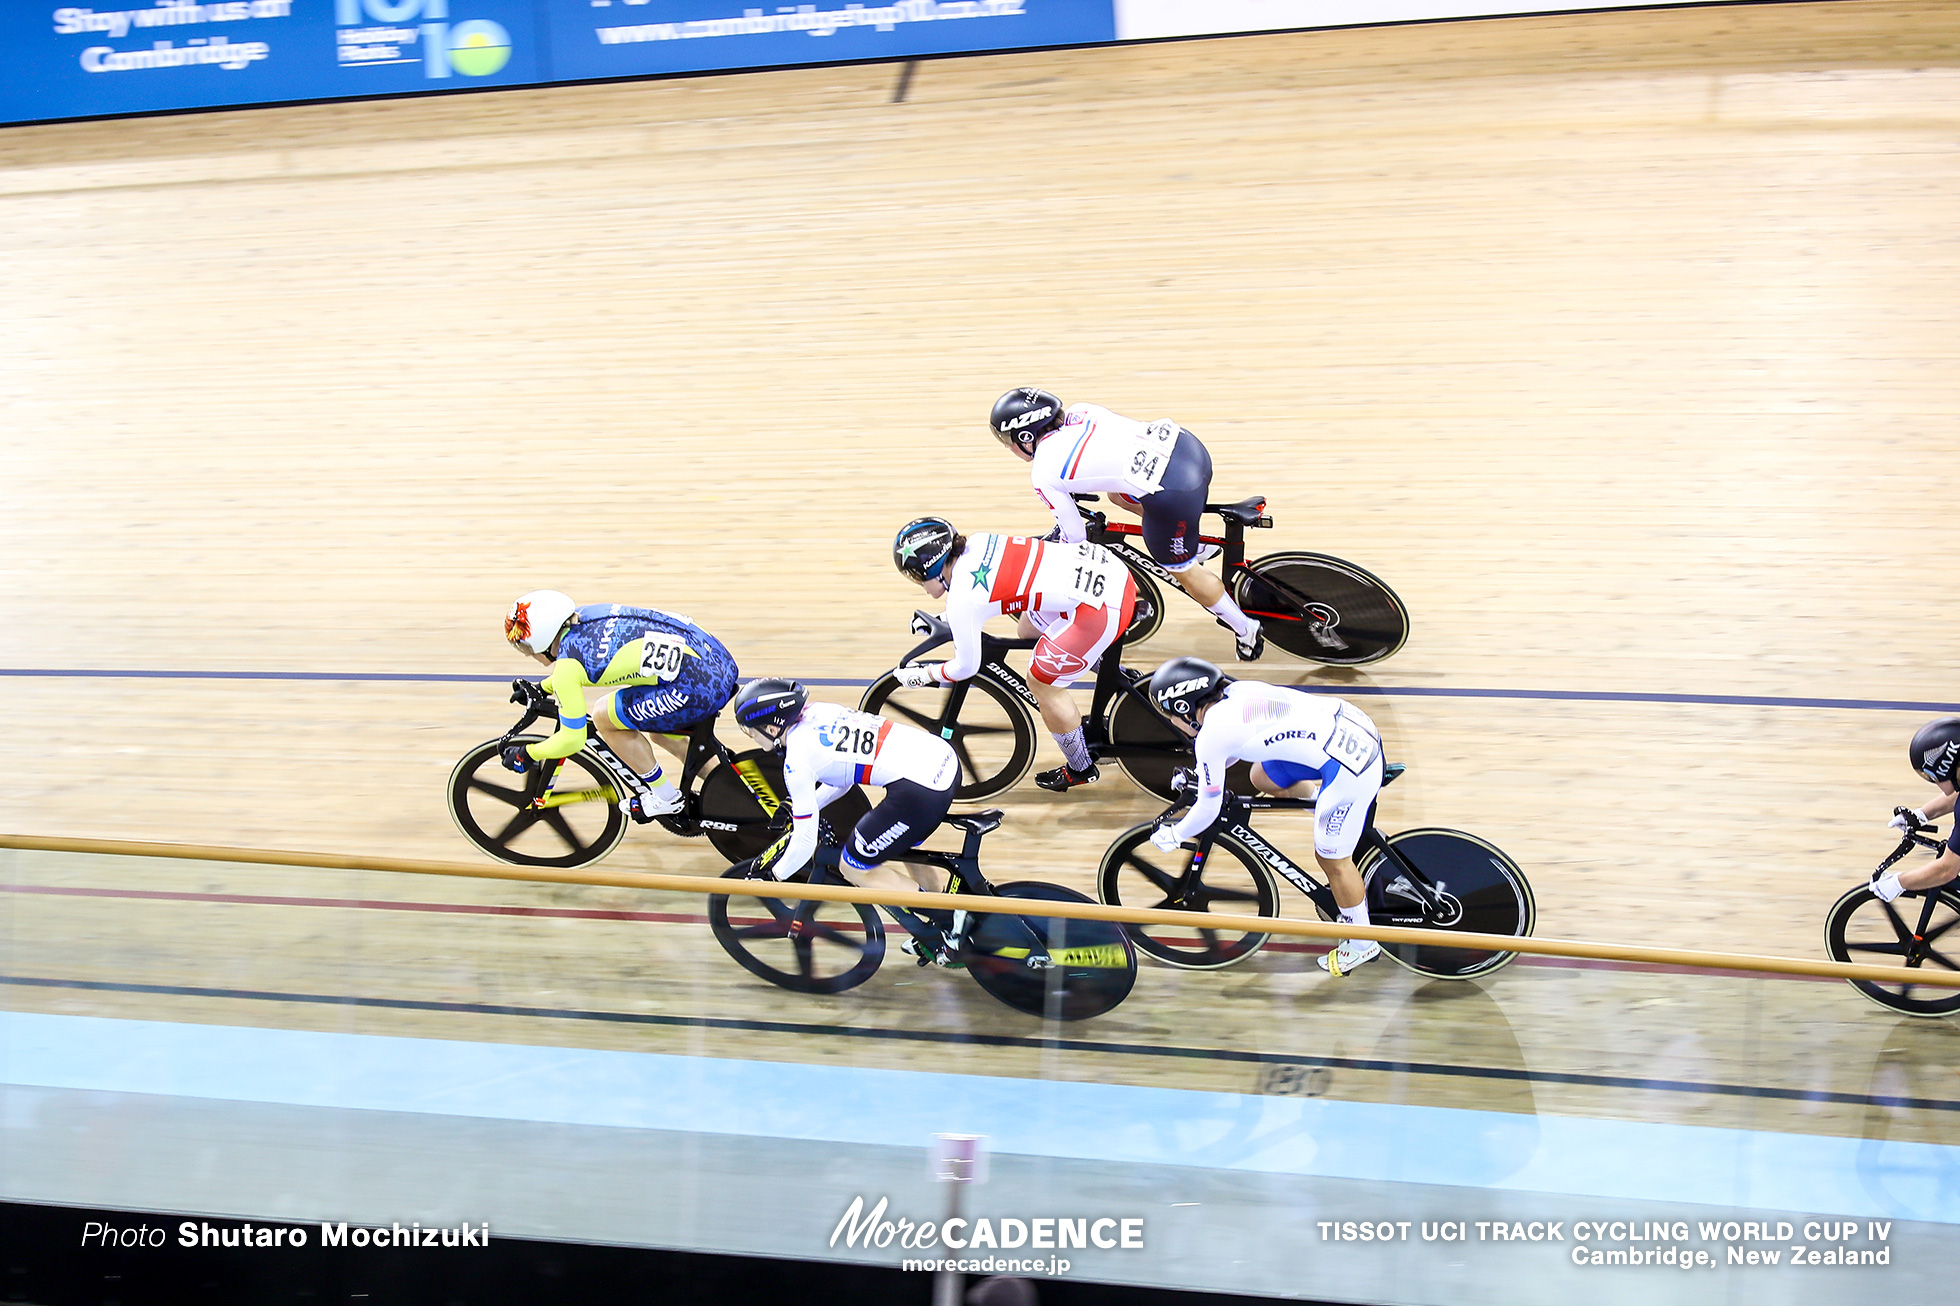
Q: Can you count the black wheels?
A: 11